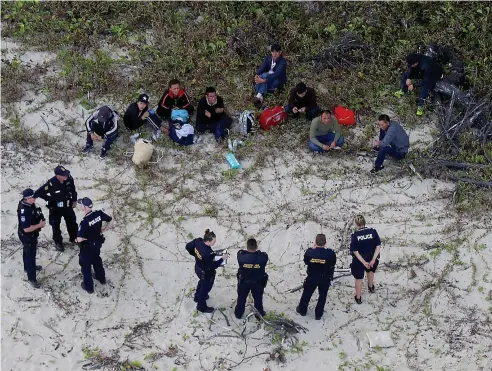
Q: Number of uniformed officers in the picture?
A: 7